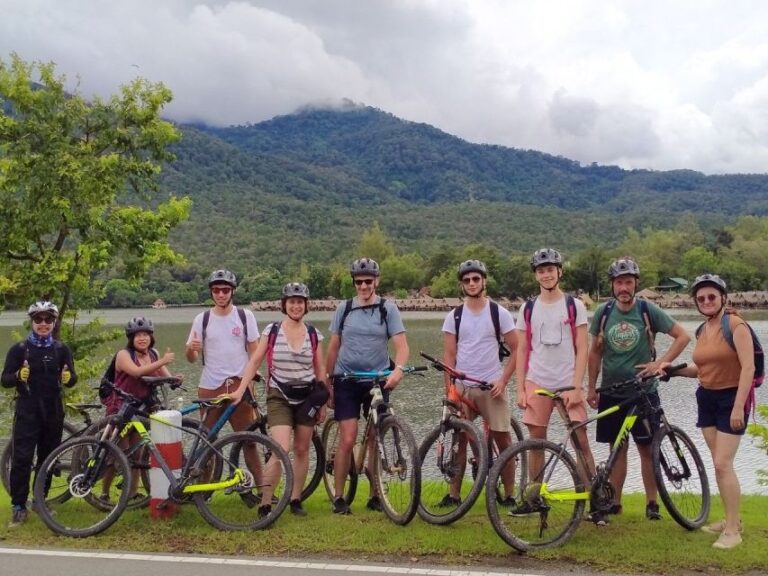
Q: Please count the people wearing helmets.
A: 9